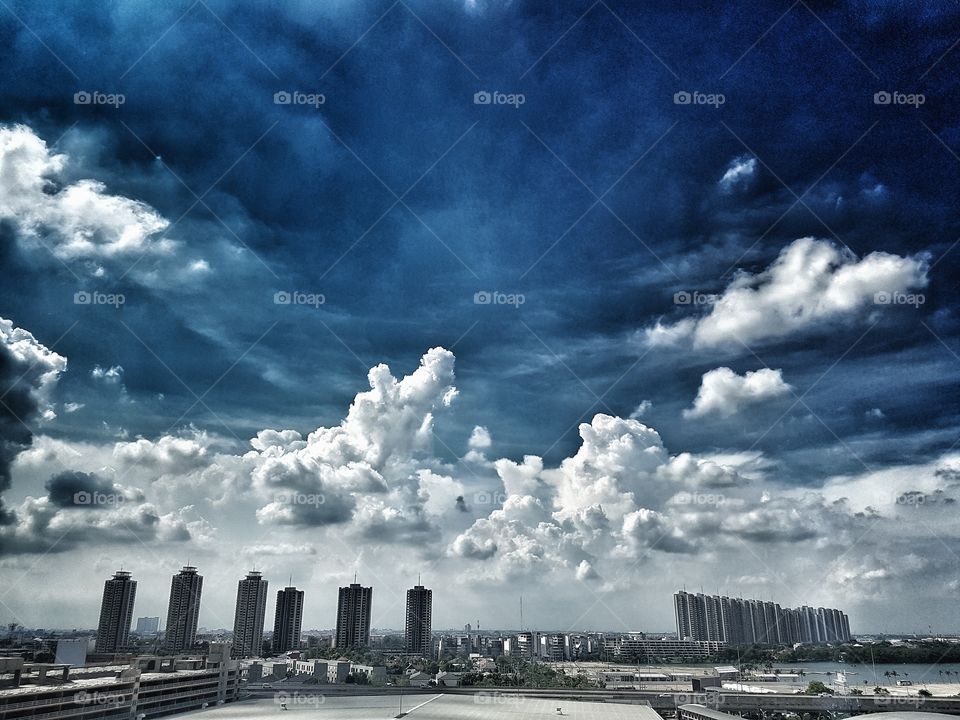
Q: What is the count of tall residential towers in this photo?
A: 6